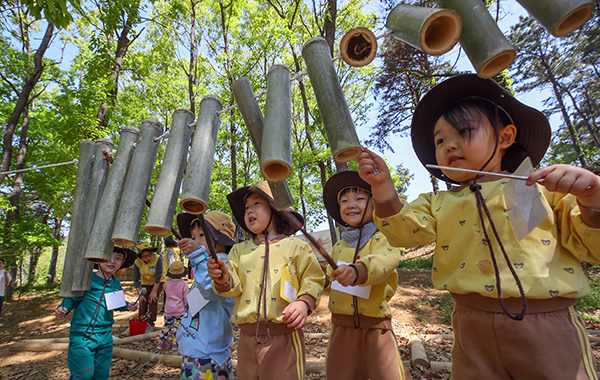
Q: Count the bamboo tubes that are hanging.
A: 13